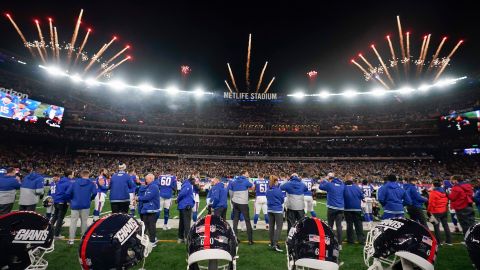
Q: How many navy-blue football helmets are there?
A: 6